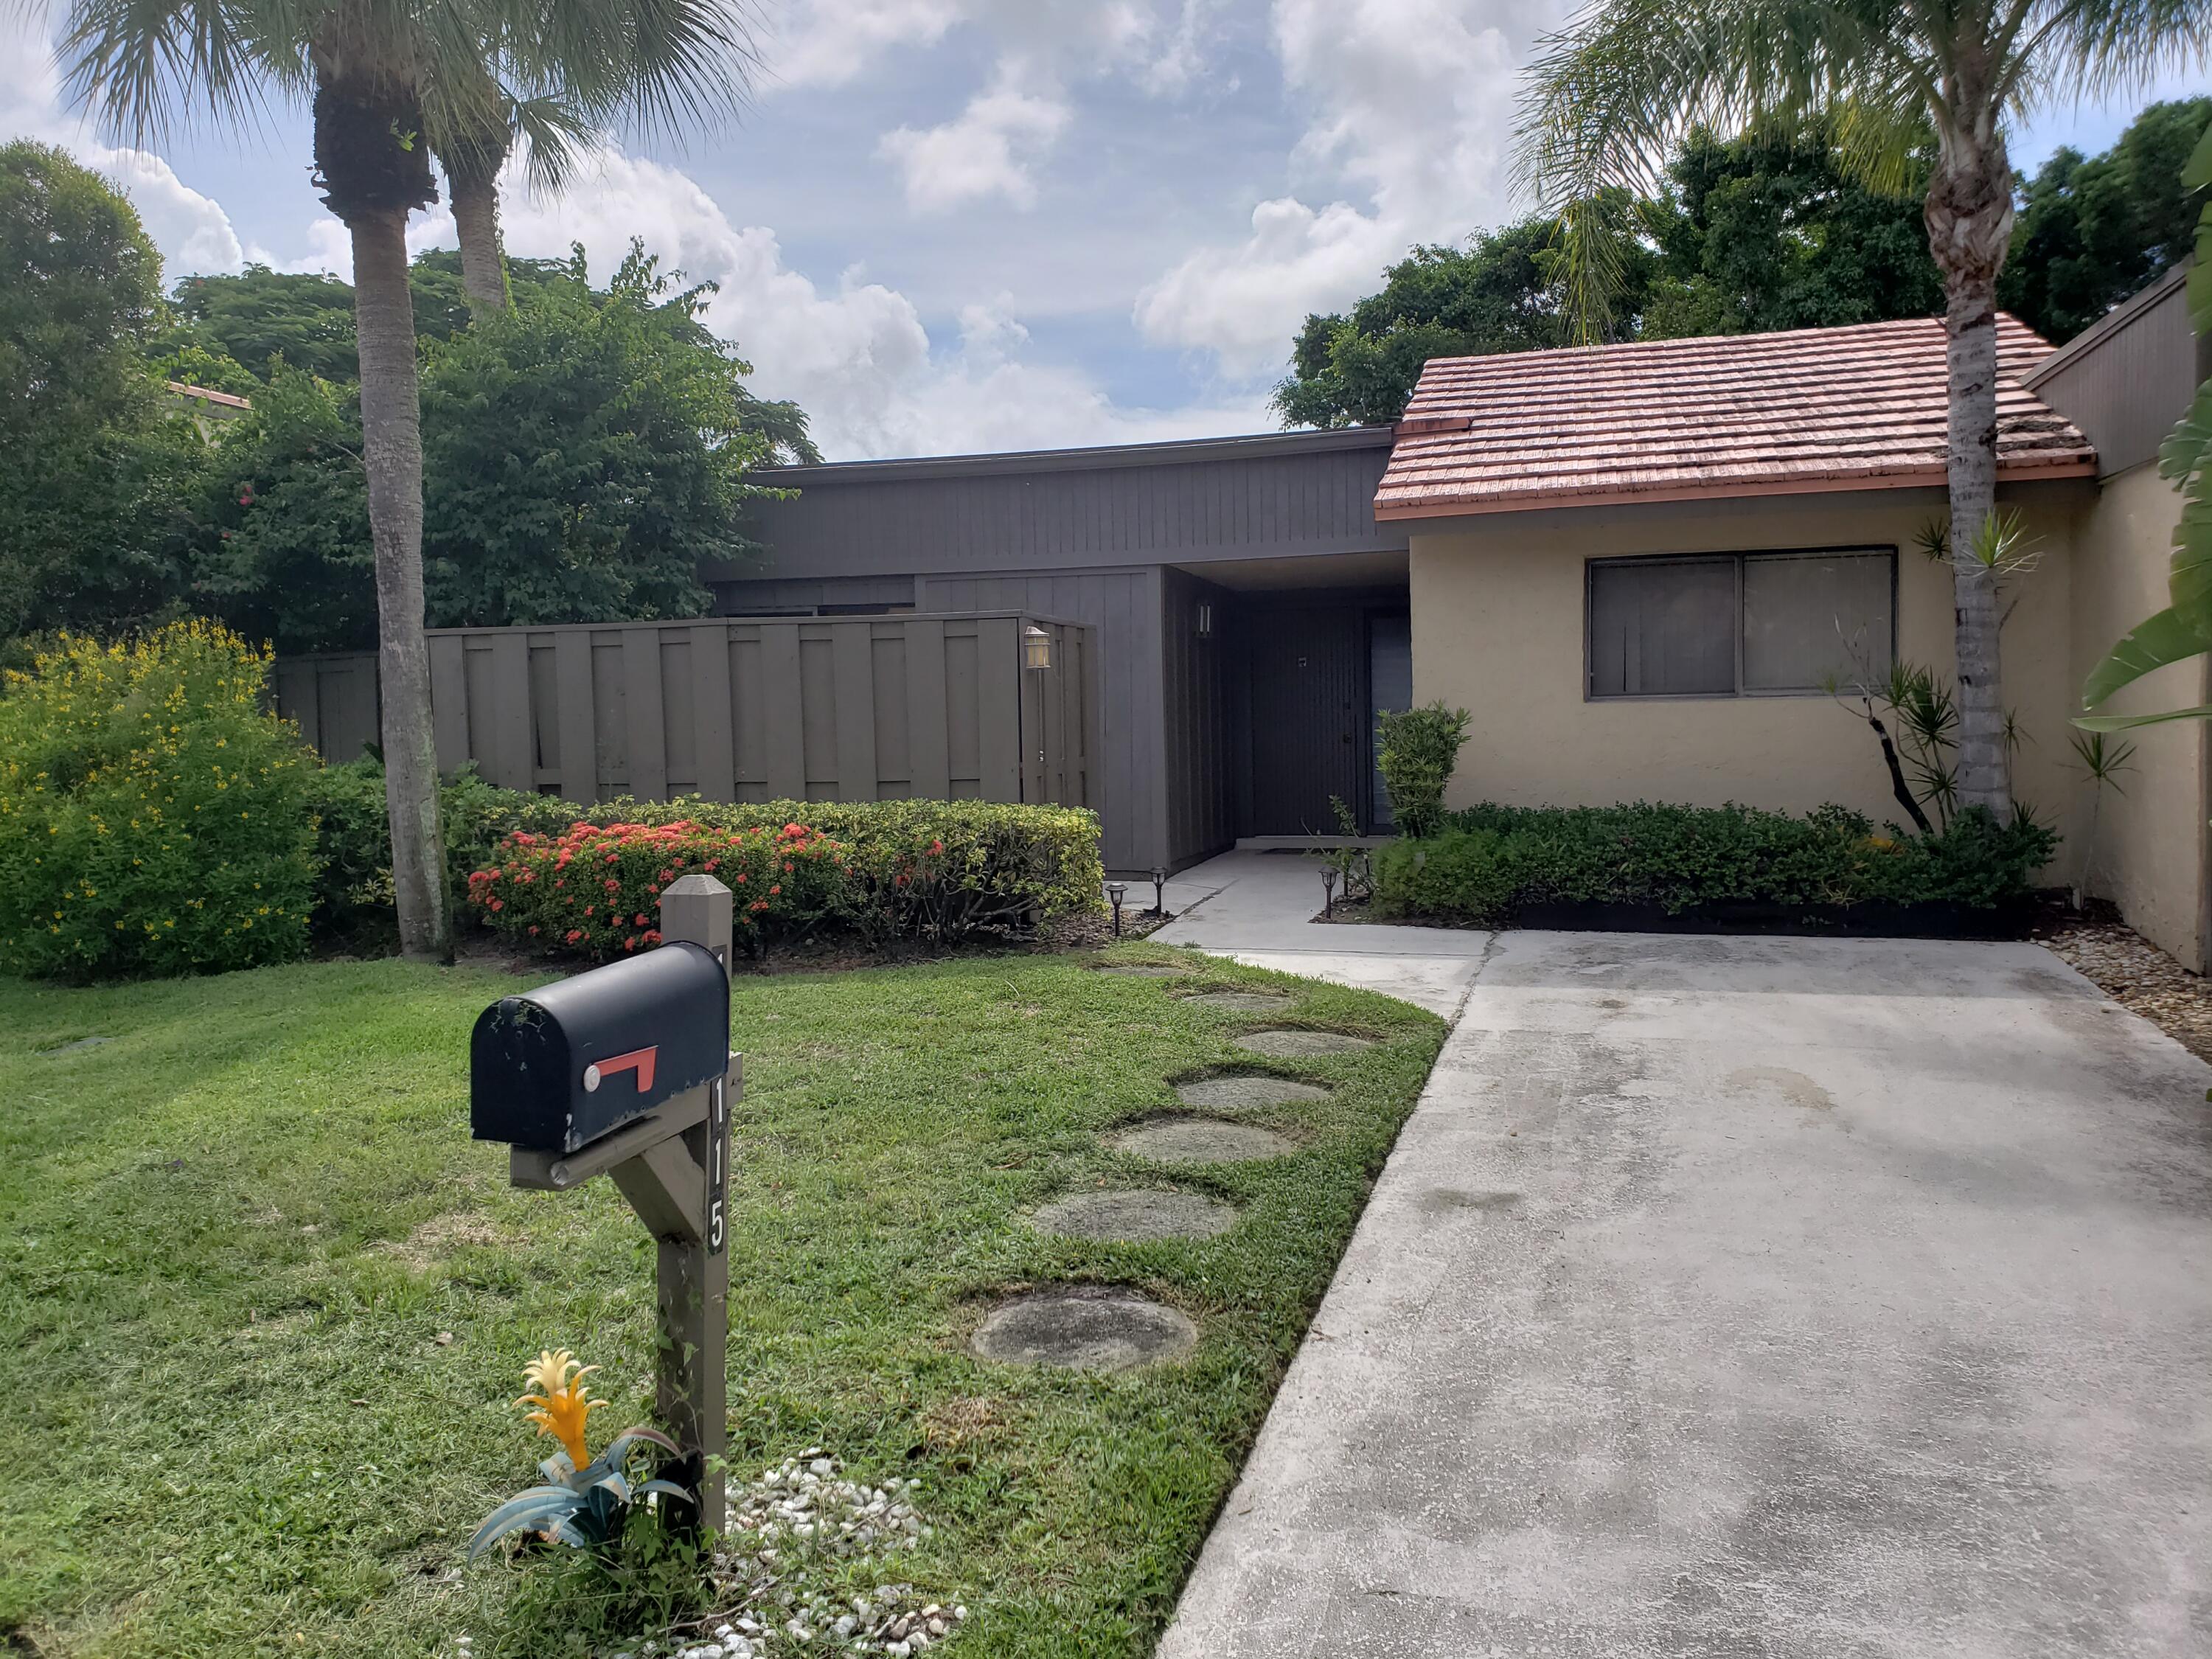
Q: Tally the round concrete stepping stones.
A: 7